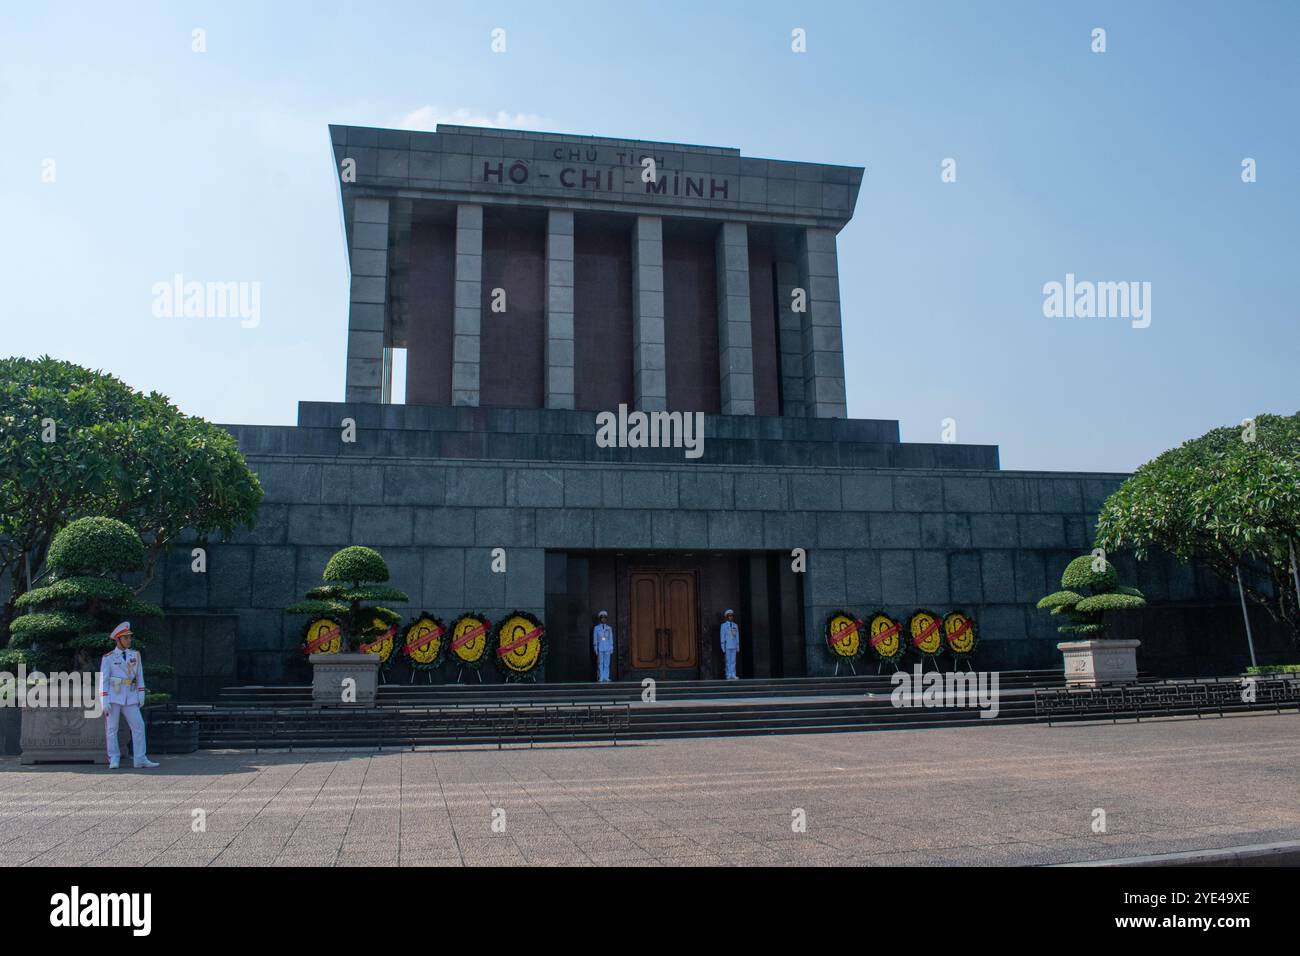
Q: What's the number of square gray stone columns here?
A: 6